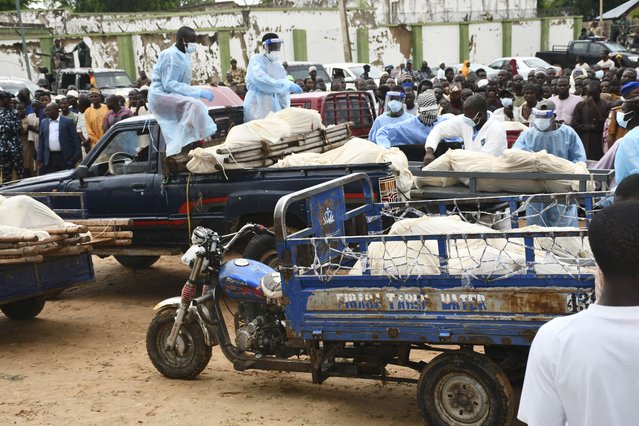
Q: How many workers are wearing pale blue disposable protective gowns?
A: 6